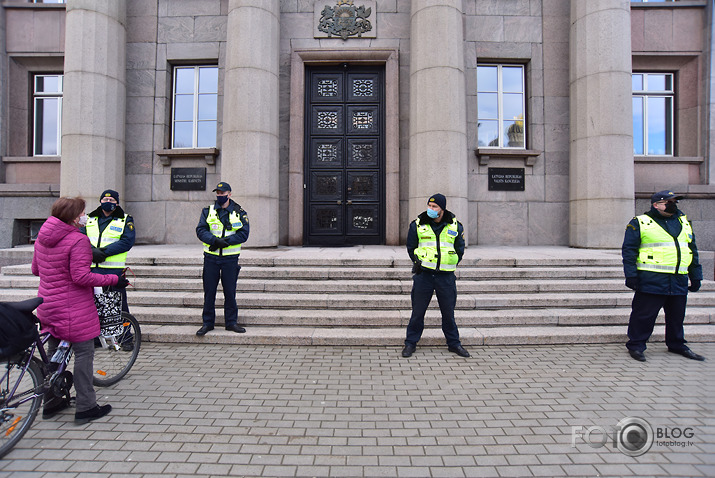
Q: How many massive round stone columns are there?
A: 4